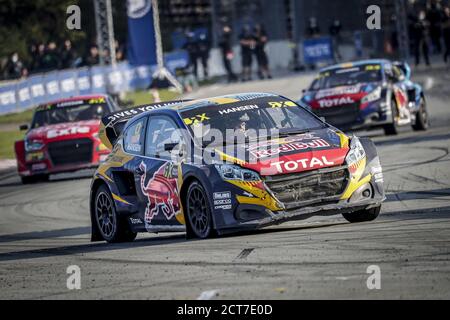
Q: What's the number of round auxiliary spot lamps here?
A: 0